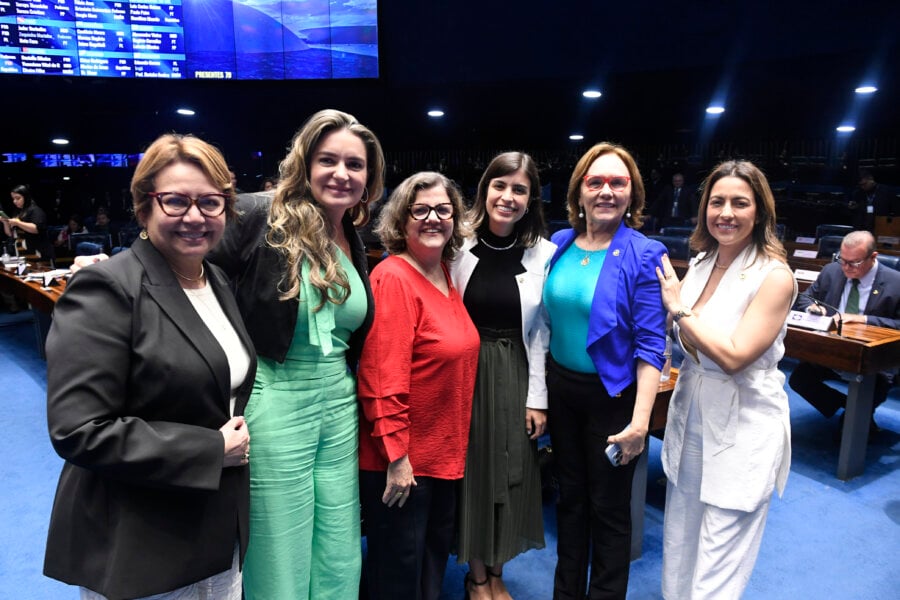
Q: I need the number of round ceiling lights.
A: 8